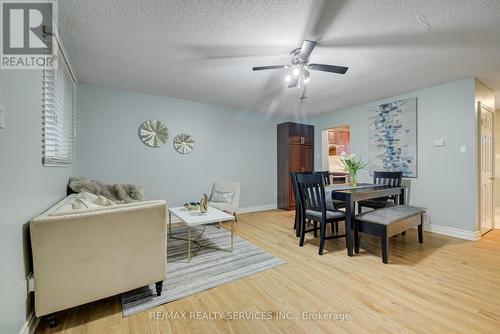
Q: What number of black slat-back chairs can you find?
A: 4